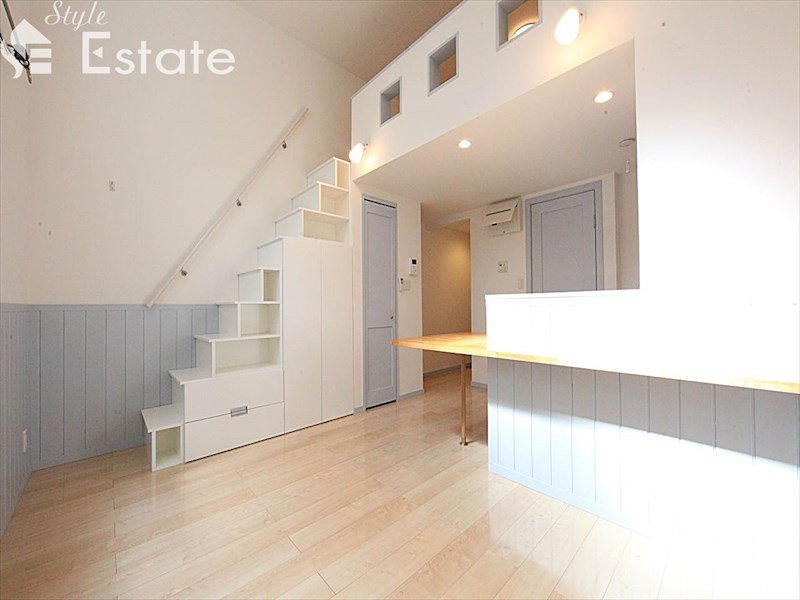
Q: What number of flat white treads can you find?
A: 9